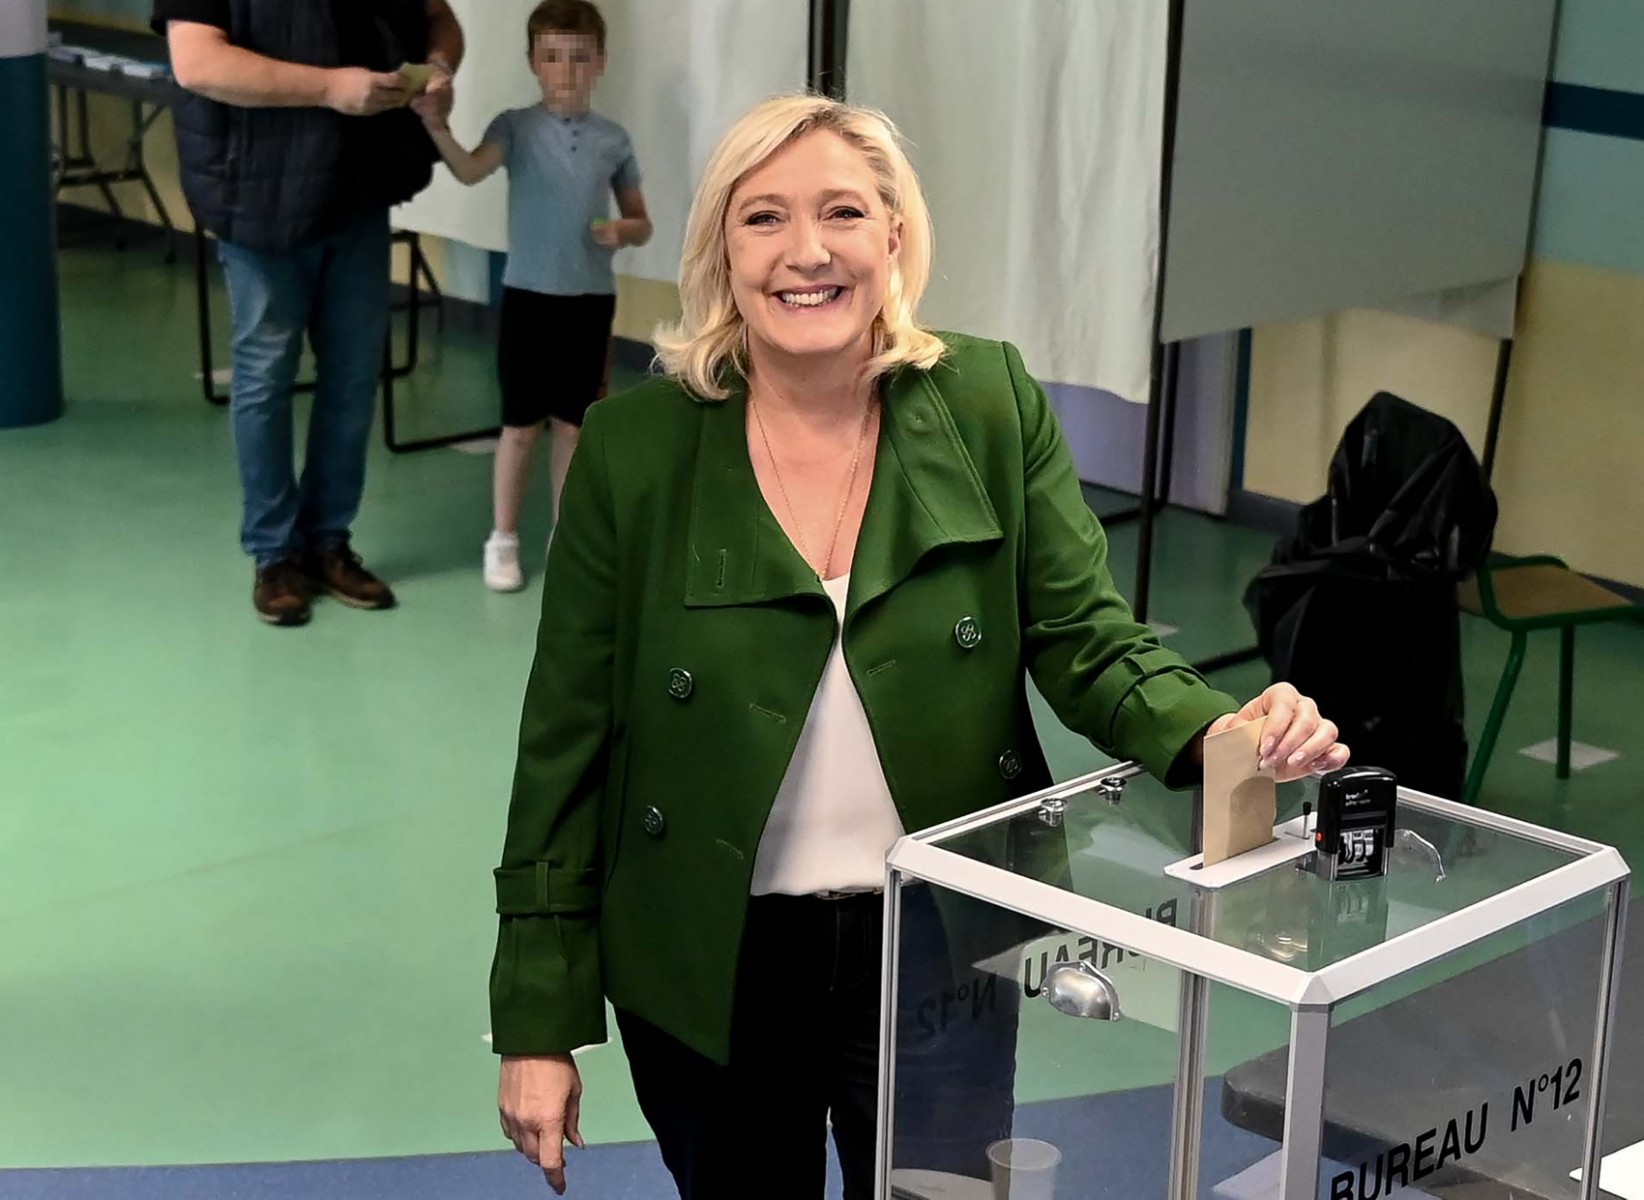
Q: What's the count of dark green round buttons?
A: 4